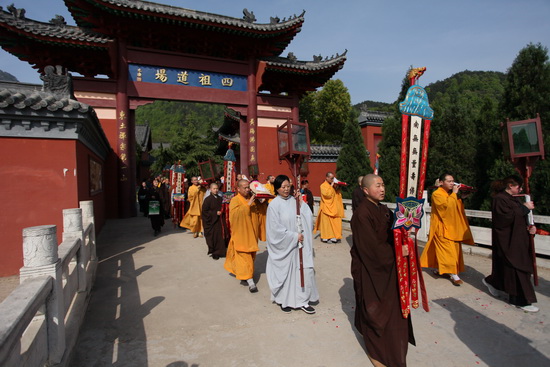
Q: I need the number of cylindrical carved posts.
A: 3